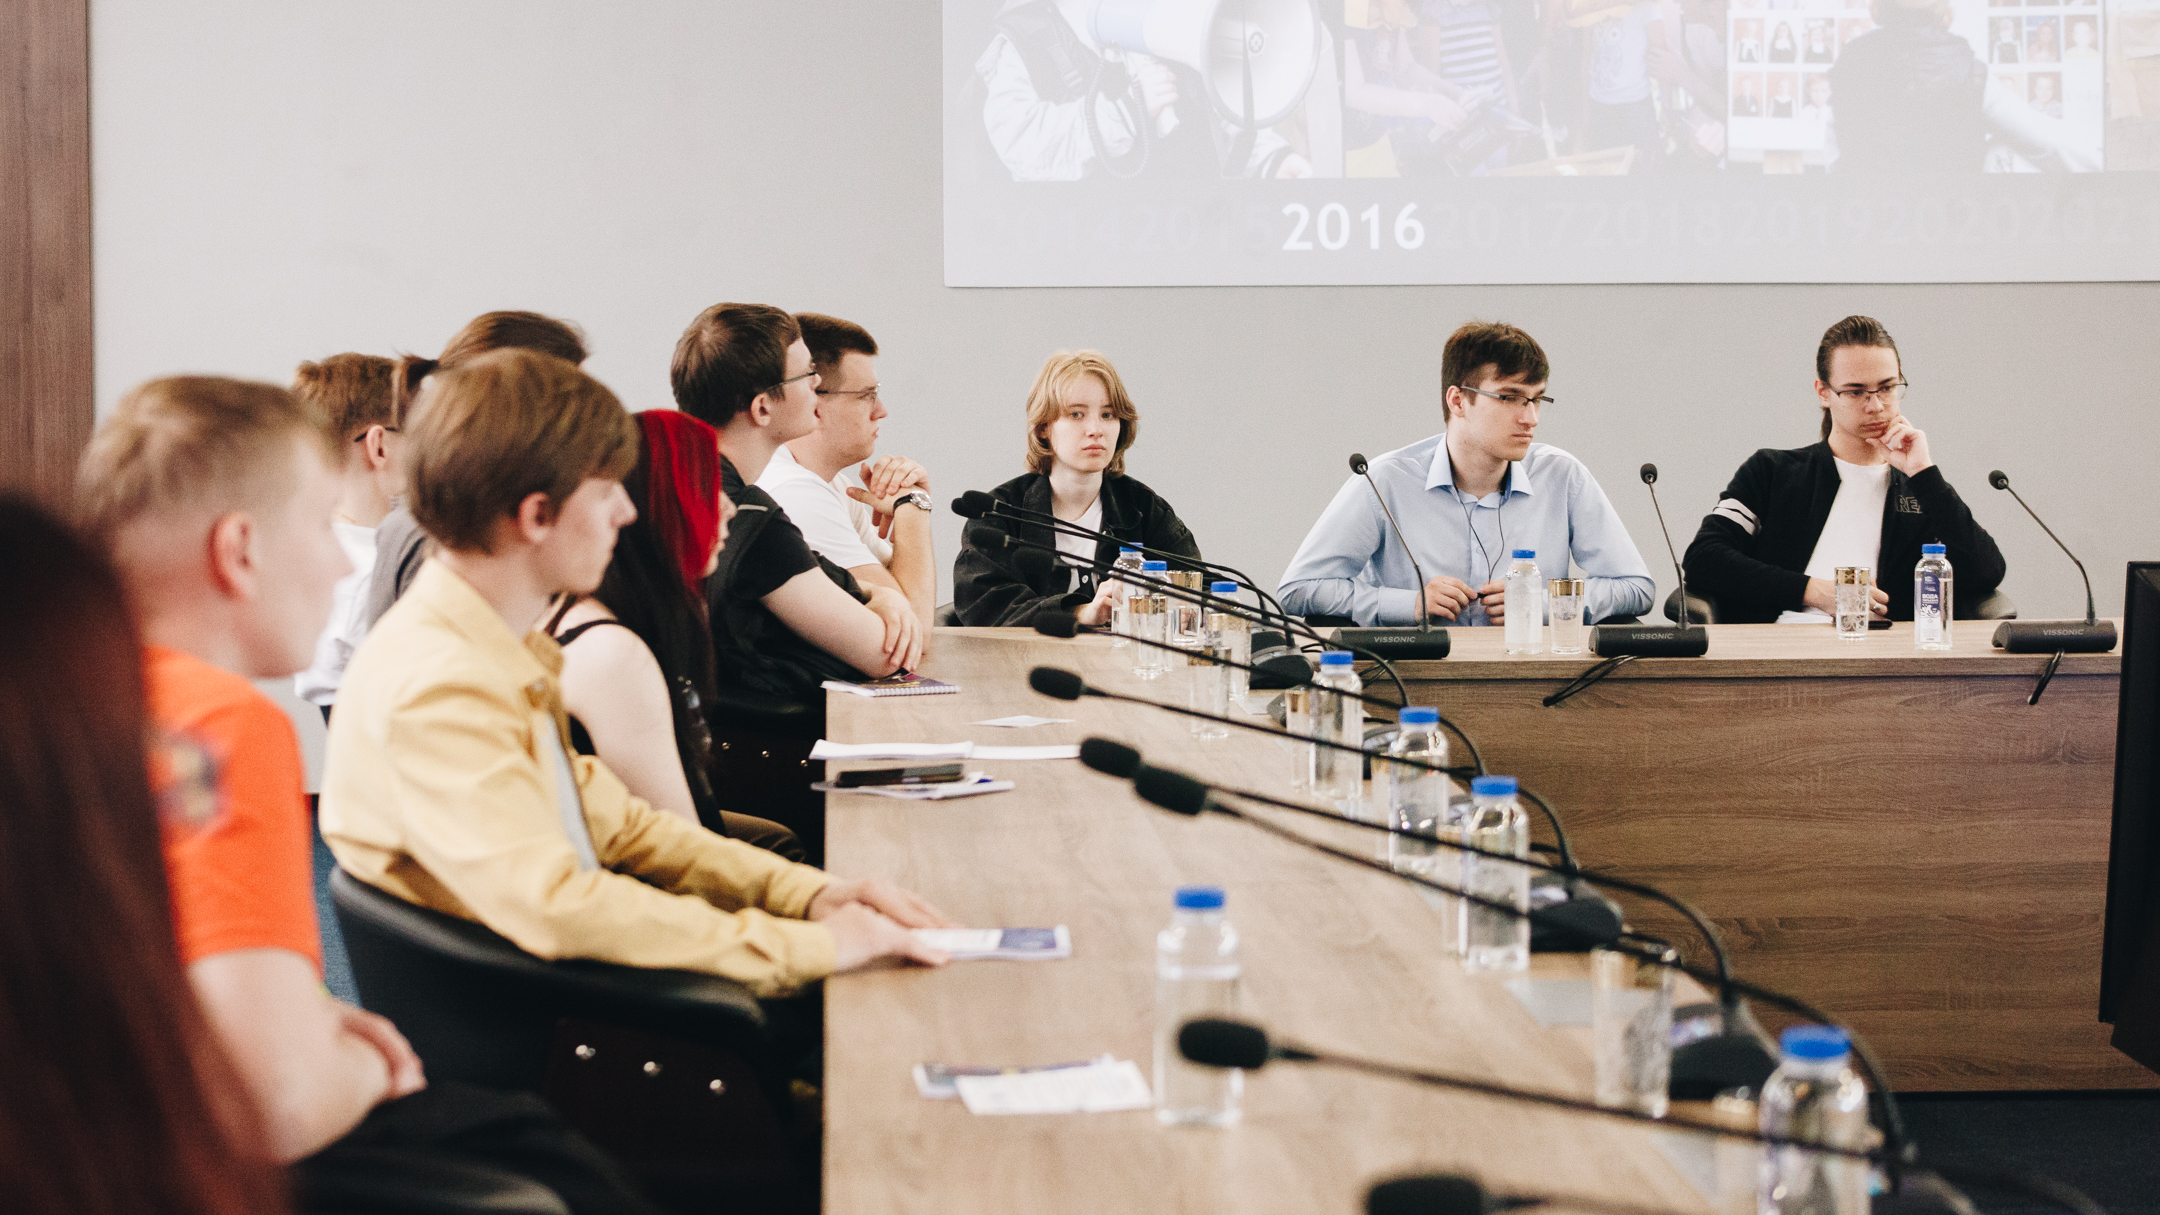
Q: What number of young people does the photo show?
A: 11